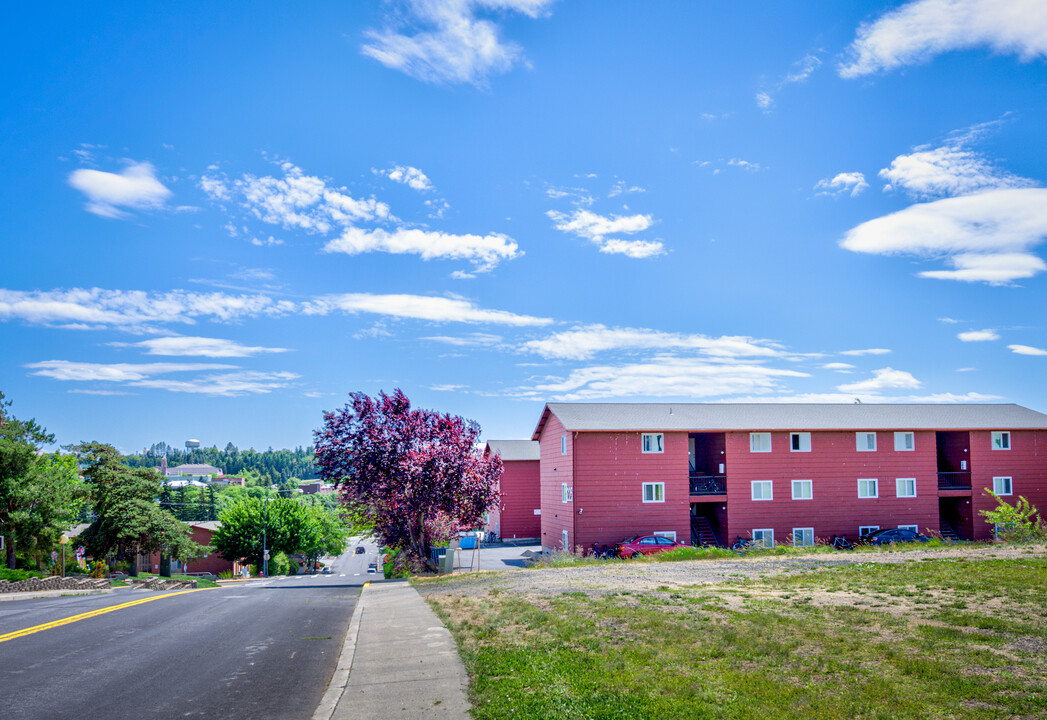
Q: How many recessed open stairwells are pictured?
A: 2